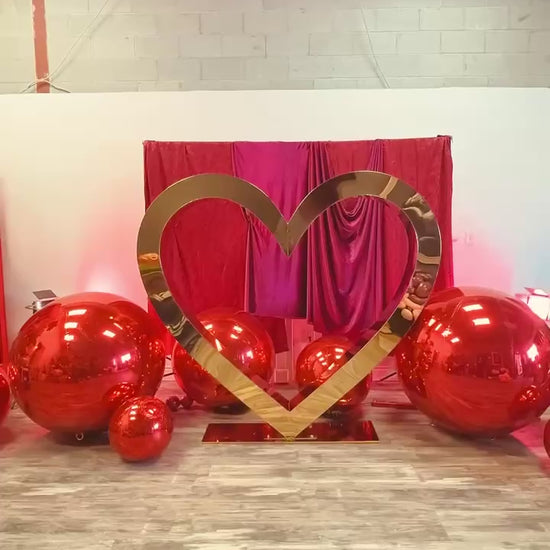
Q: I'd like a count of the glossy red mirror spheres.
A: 7